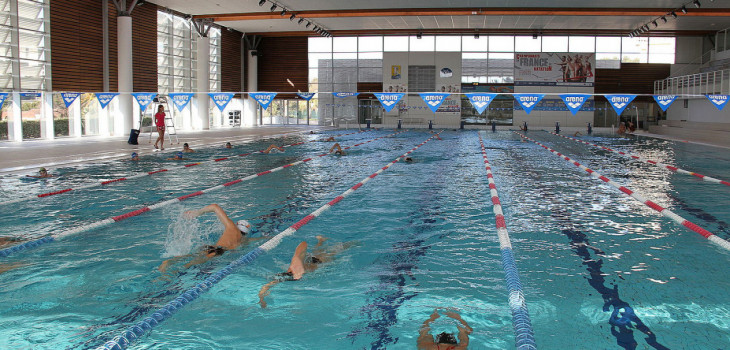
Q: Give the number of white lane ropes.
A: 6